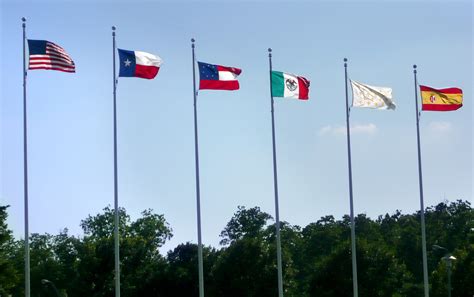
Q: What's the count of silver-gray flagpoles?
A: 6